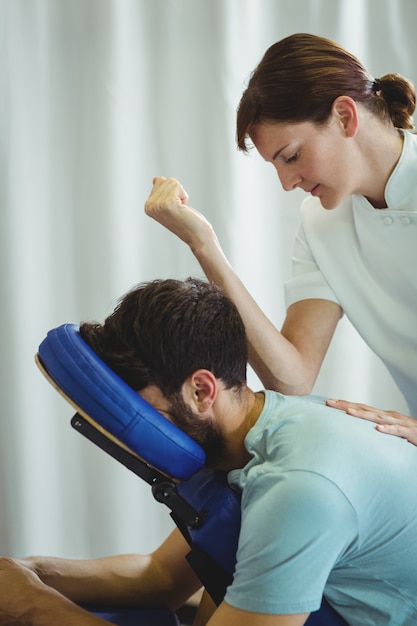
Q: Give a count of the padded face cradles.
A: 1